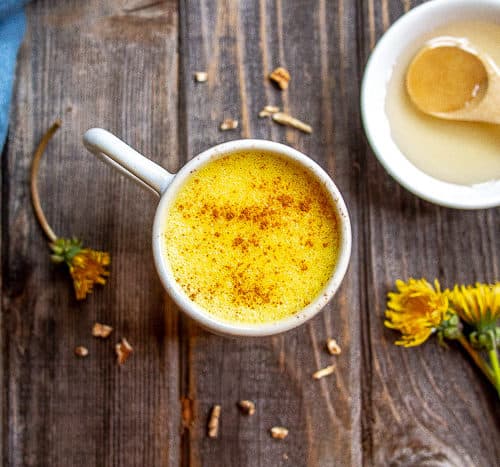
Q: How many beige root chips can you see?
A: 13